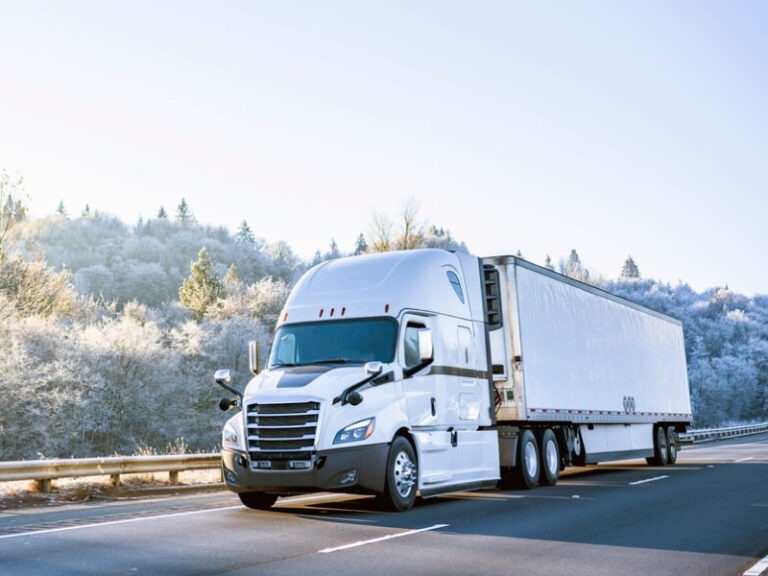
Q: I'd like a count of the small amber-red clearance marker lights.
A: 5